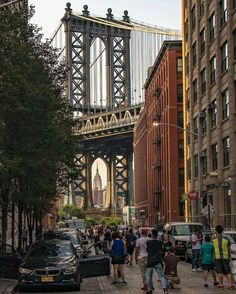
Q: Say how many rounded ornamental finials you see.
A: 4